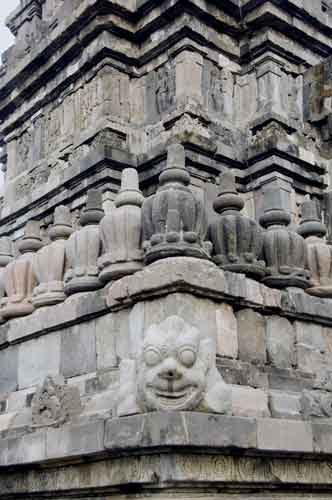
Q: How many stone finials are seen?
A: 9